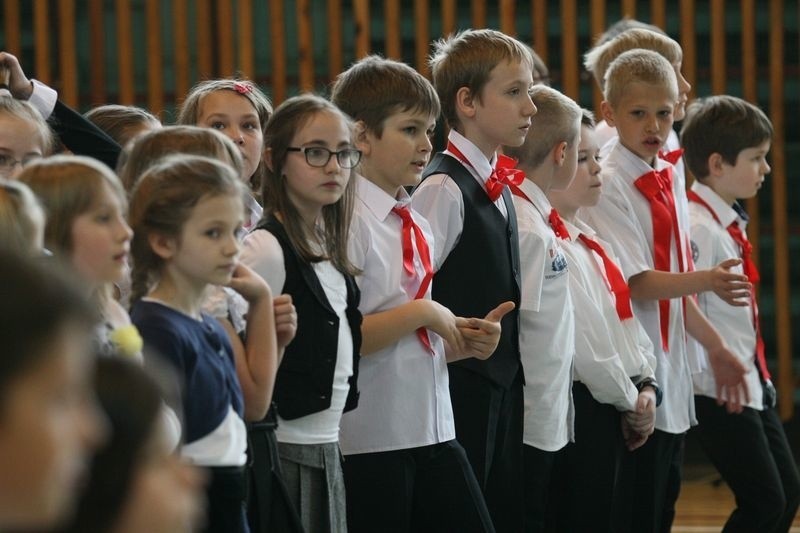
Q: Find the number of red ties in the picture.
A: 7